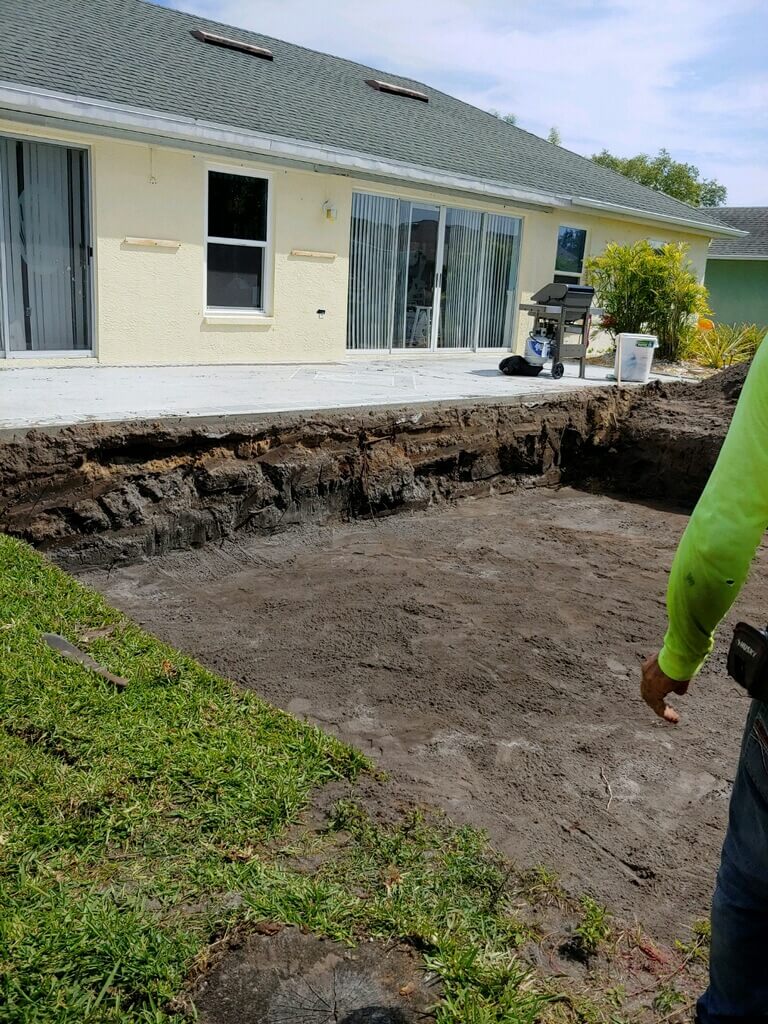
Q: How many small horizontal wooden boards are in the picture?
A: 2